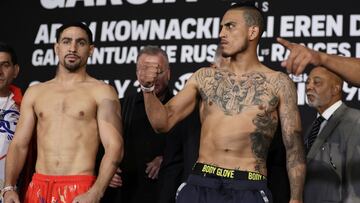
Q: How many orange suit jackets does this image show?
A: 0